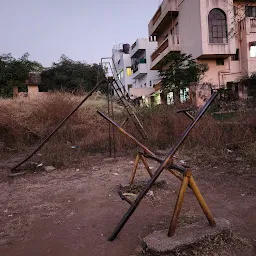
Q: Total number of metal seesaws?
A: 2